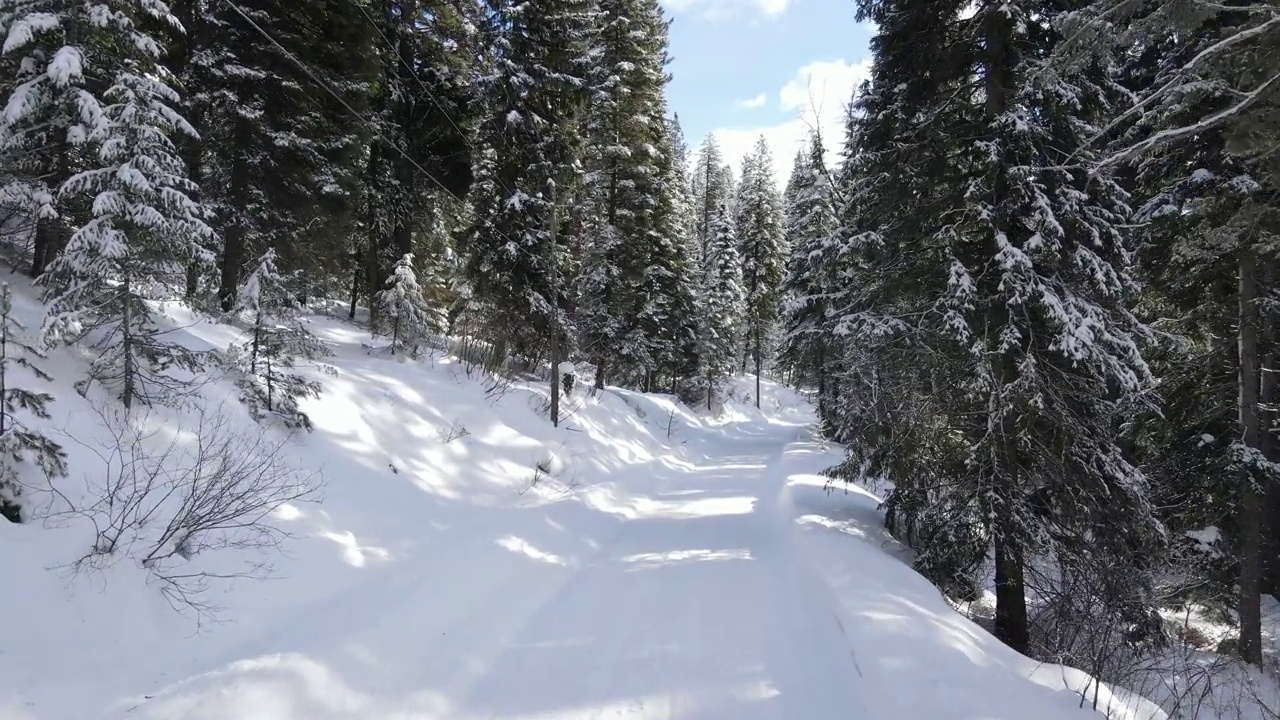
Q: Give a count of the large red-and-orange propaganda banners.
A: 0